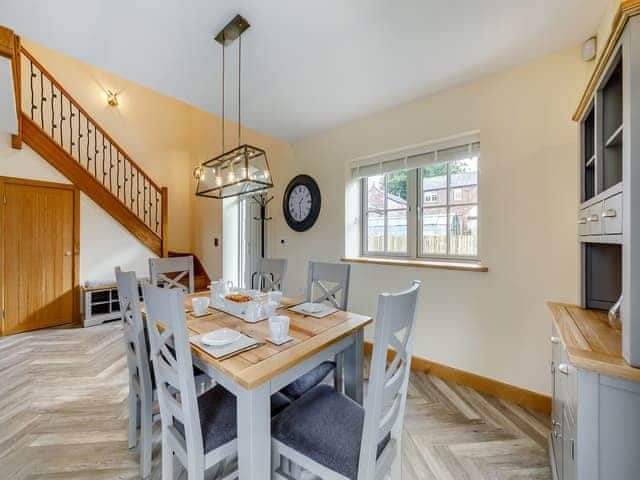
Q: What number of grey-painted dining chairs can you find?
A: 6